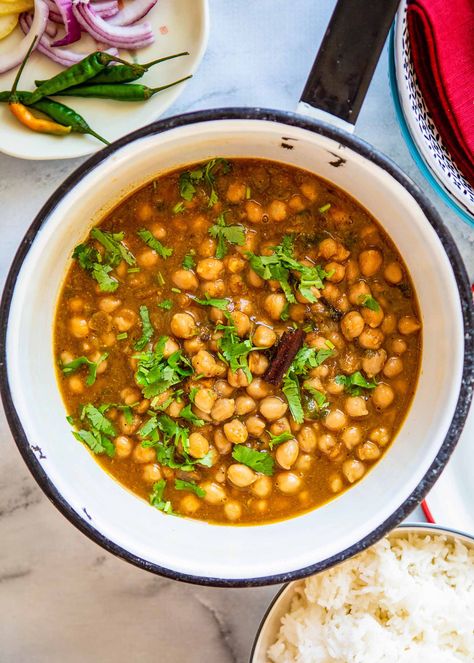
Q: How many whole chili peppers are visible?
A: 5